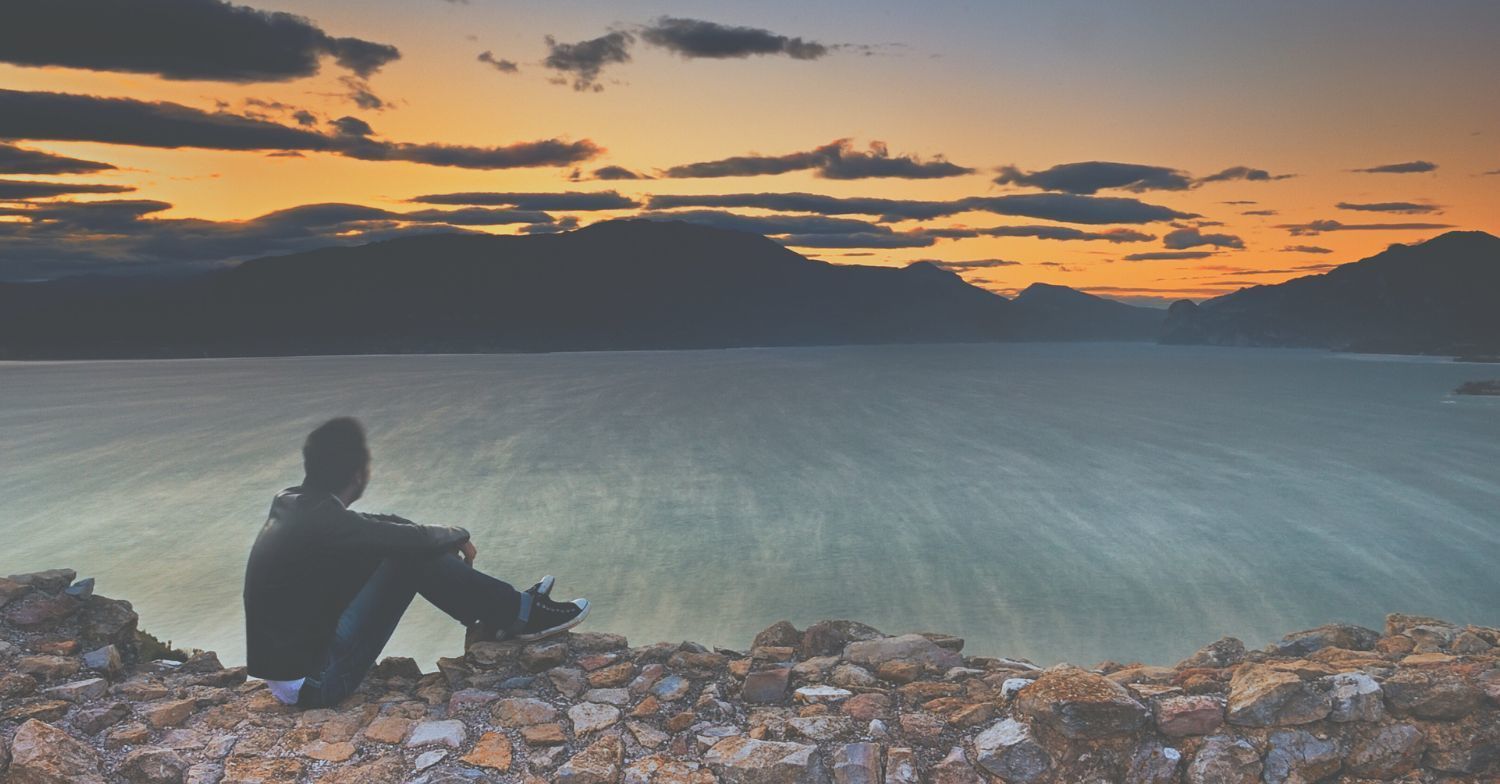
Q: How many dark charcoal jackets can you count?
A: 1